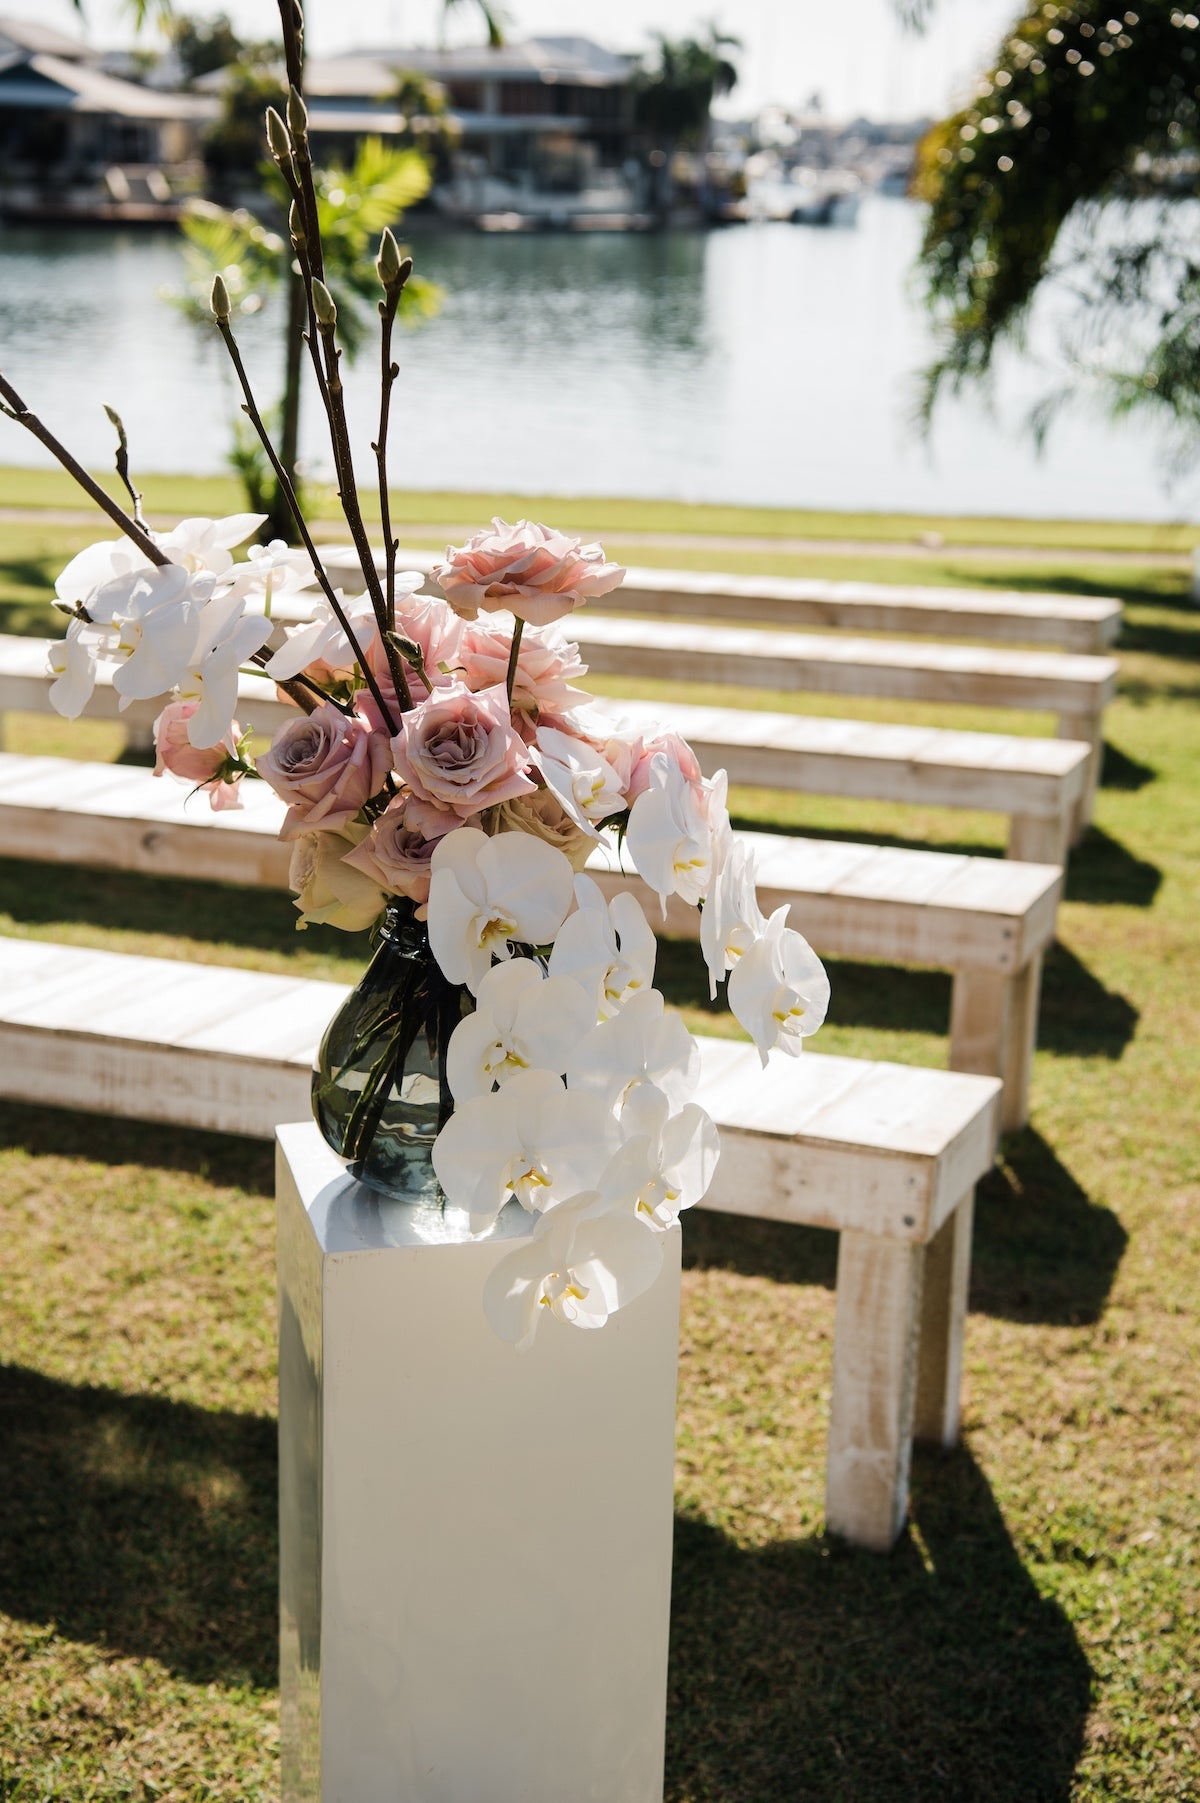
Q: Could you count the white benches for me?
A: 5